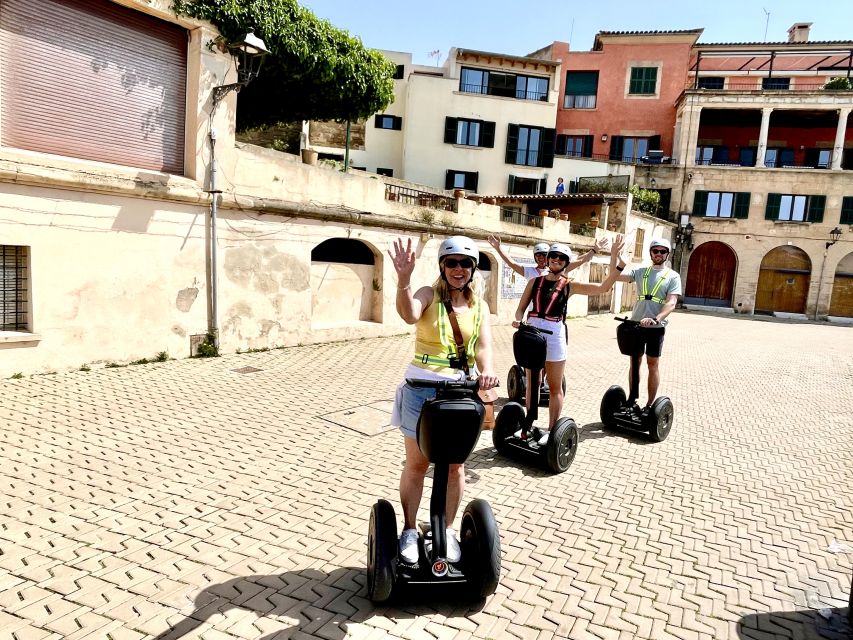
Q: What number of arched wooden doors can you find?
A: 3